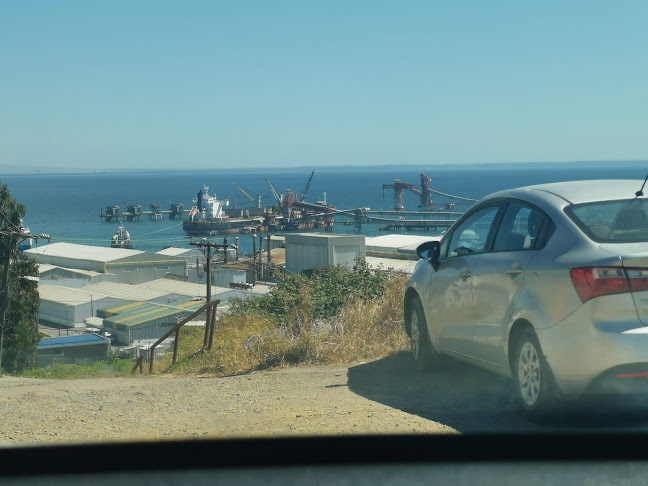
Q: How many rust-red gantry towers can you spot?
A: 2